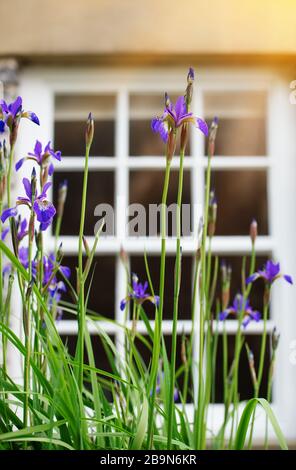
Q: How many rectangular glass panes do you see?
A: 12